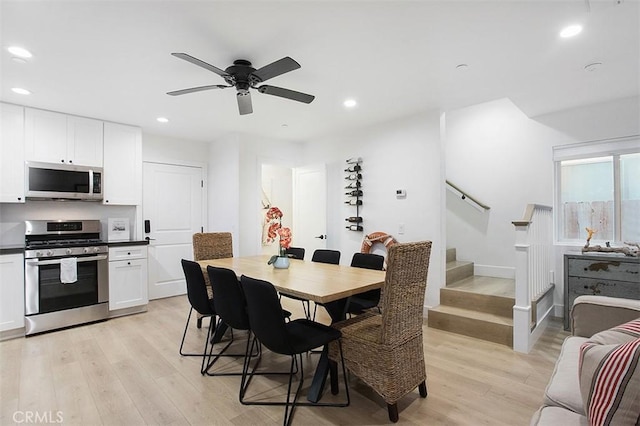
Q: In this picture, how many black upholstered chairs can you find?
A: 6